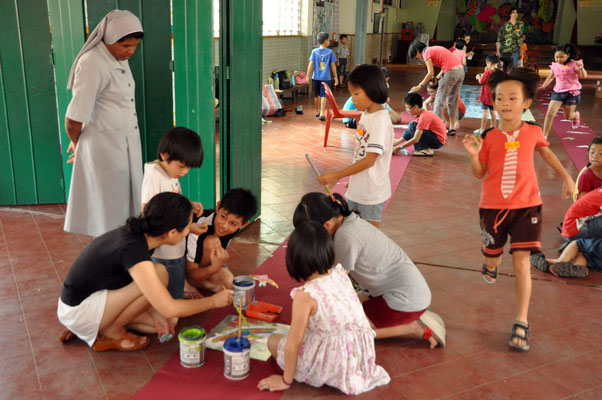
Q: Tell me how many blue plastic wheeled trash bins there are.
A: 0